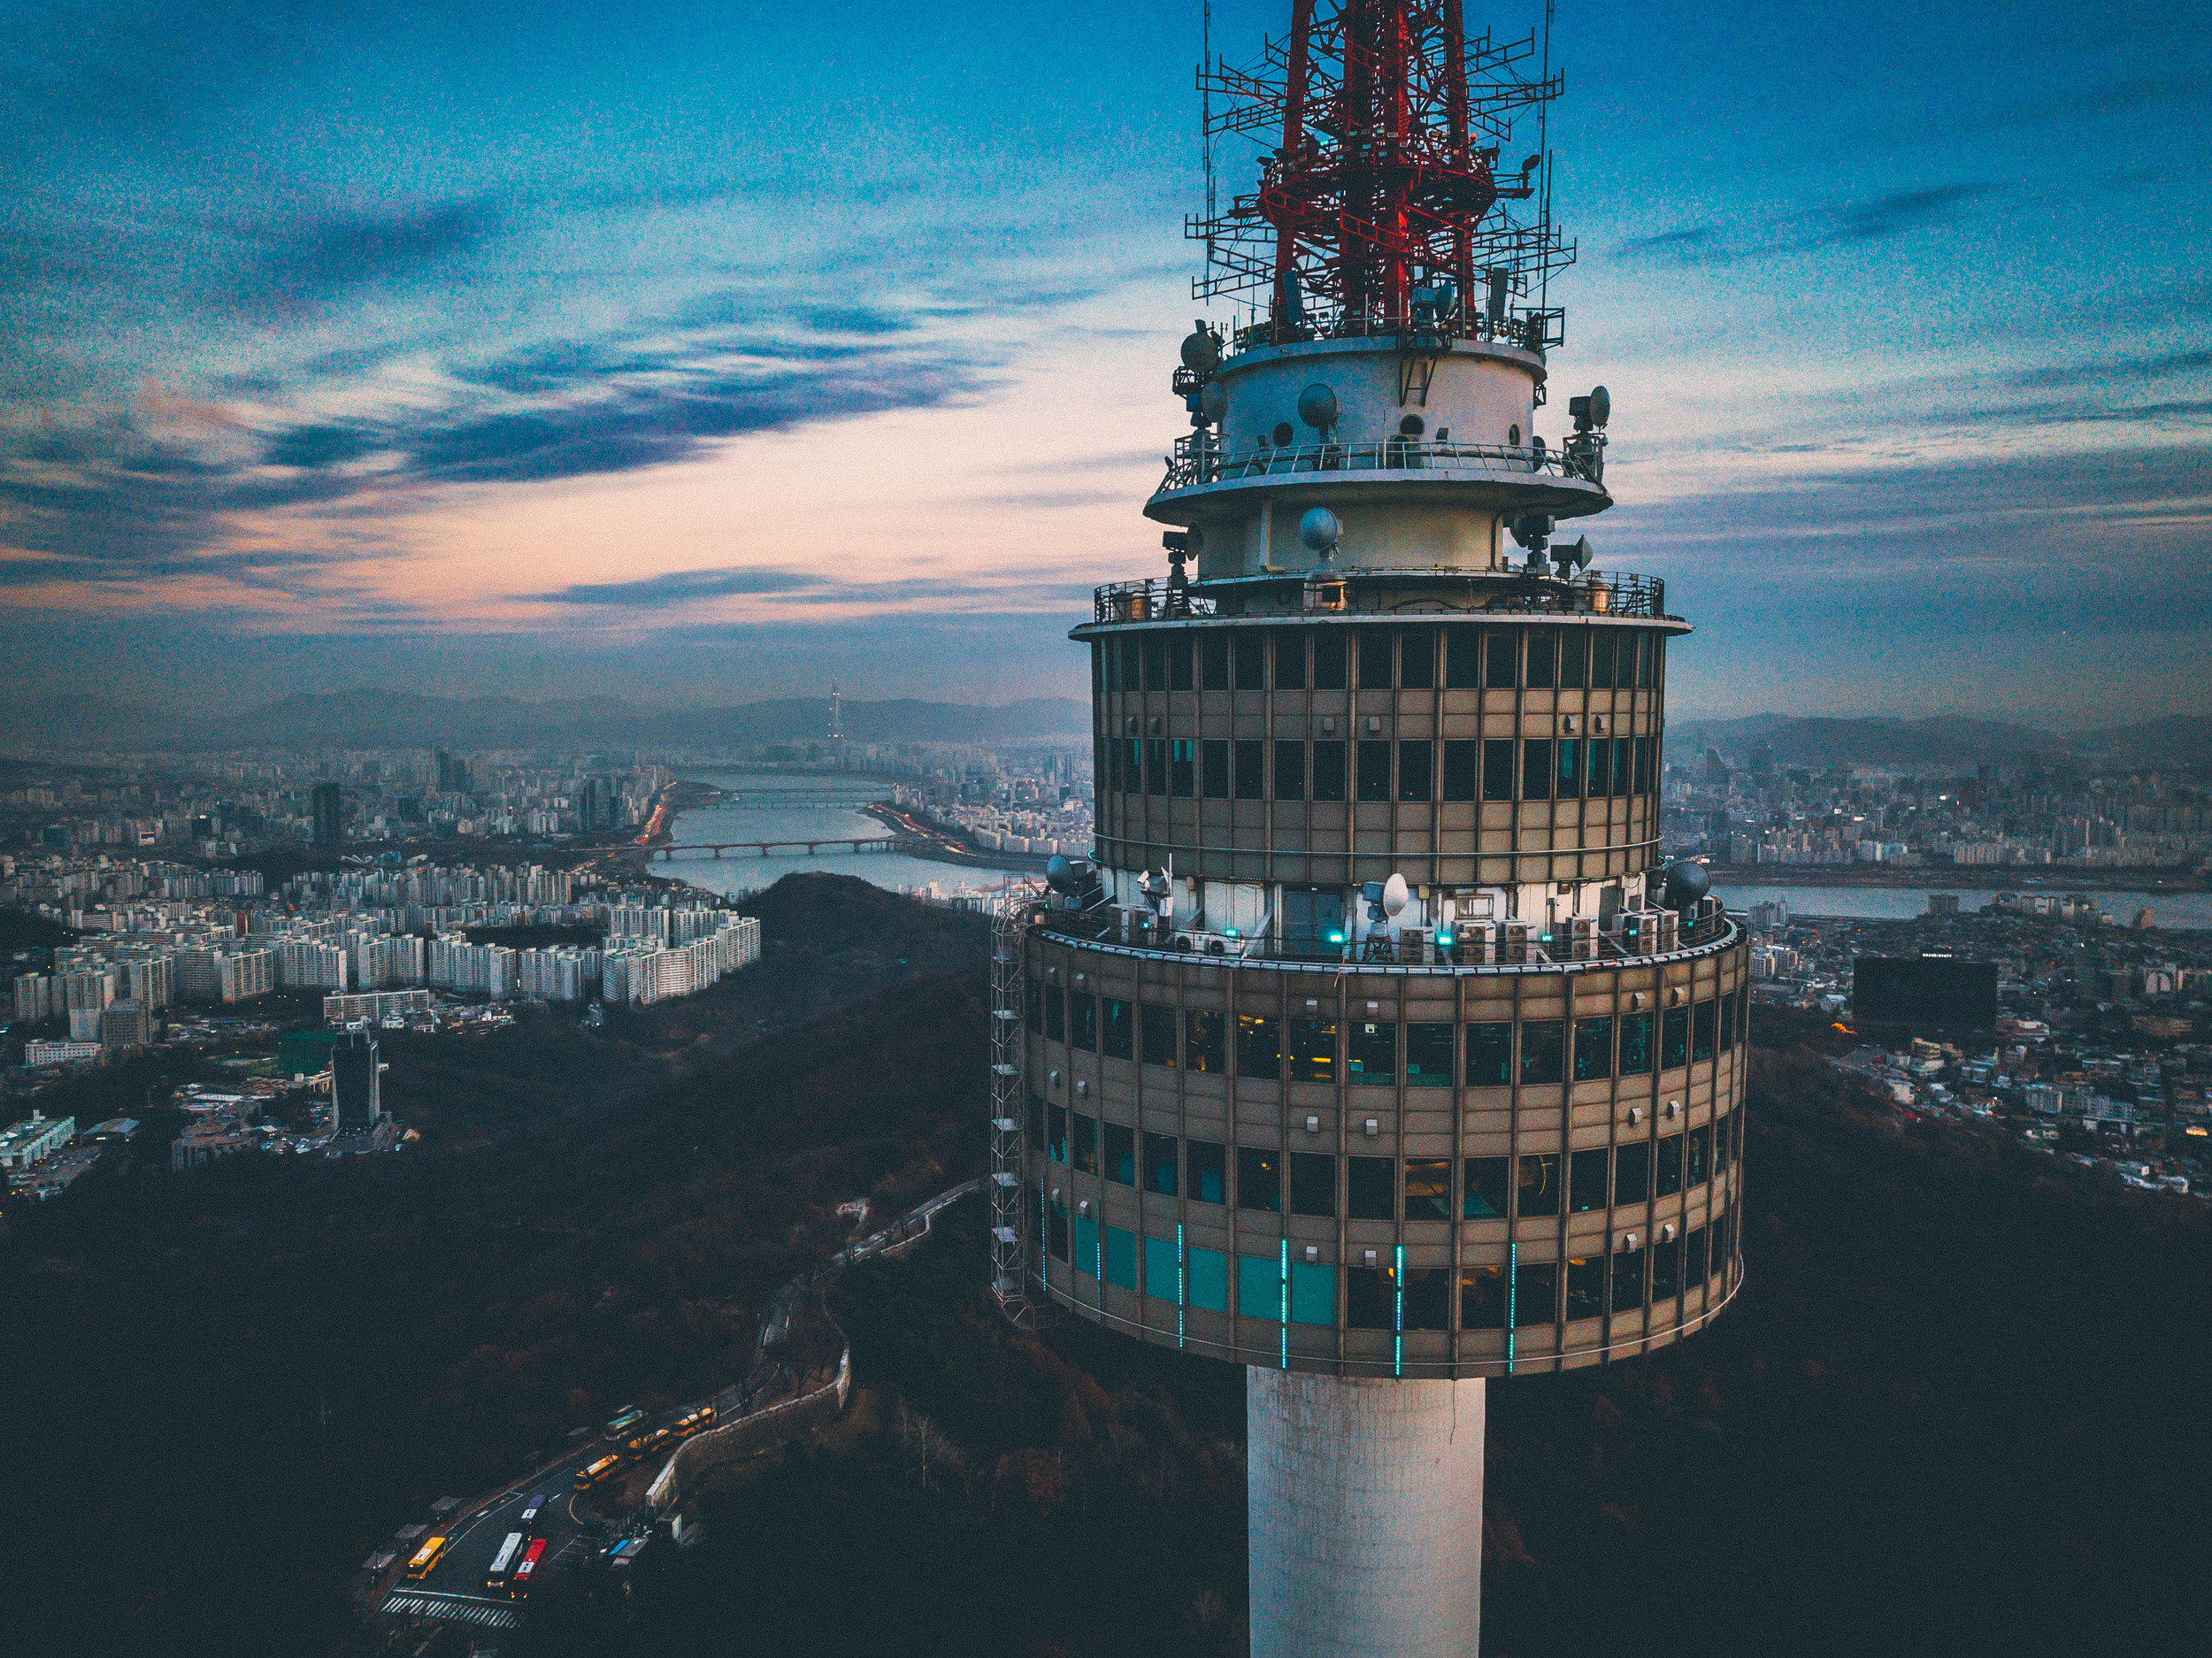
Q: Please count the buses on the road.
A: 8